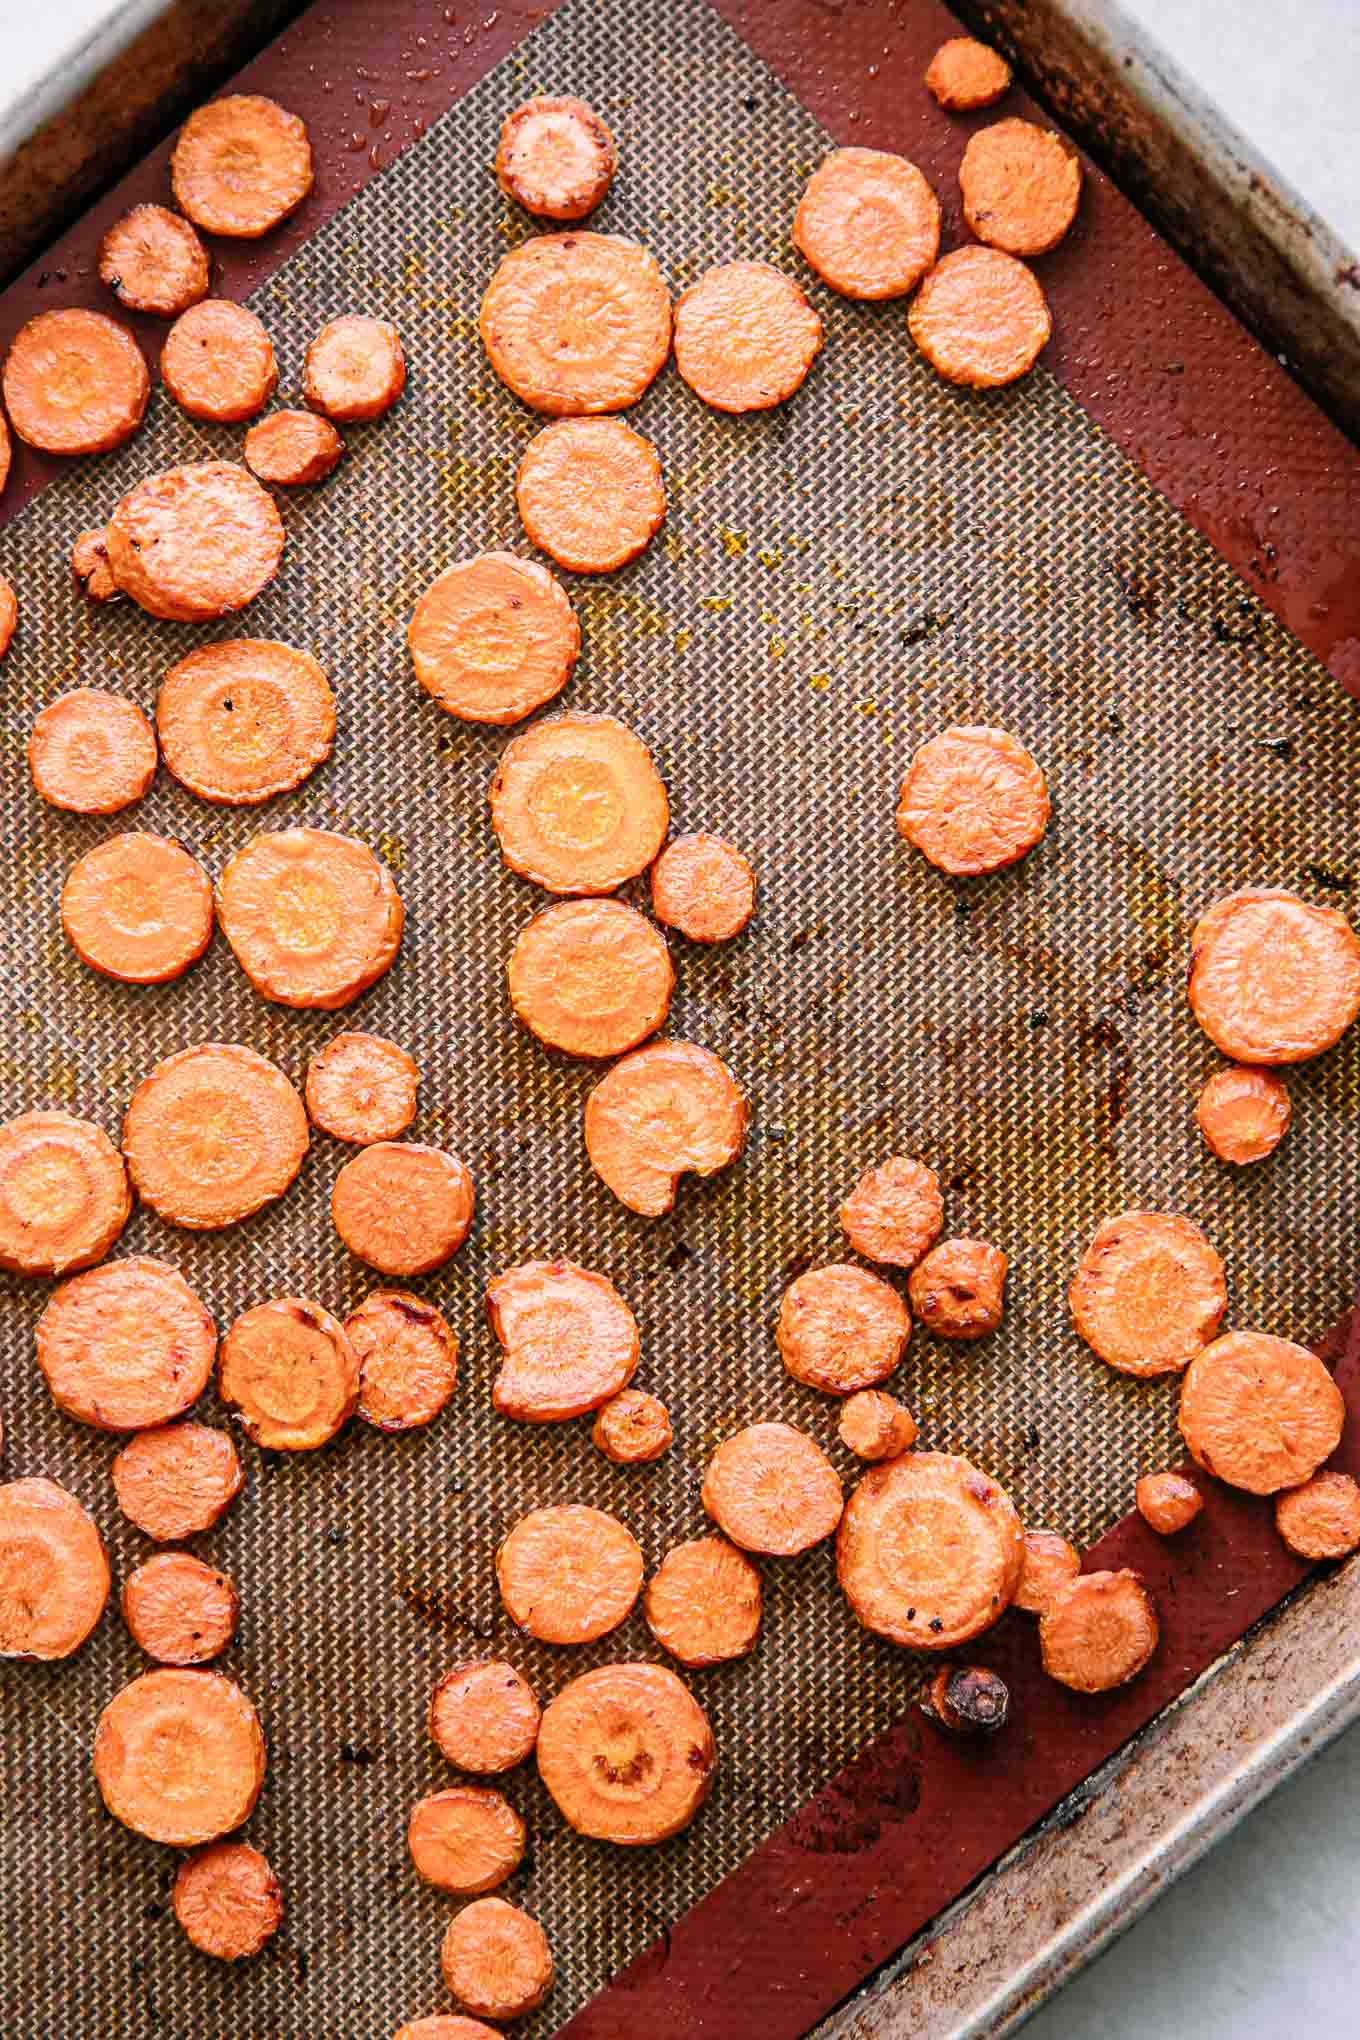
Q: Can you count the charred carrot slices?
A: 1